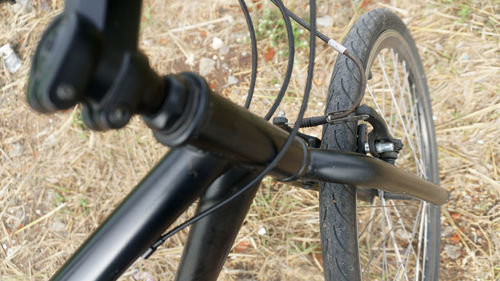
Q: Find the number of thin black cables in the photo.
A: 4